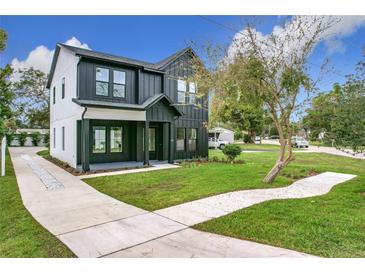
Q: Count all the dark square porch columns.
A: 3